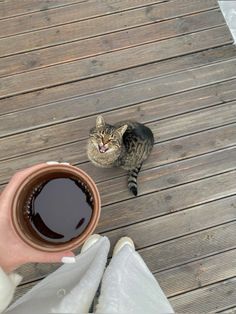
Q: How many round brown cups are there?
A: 1